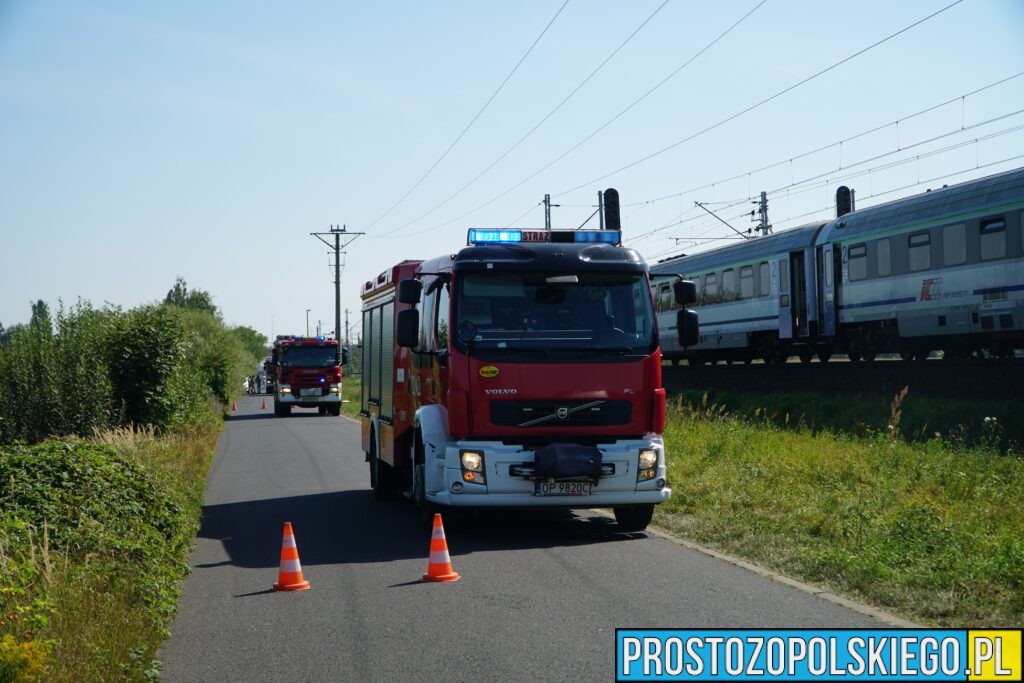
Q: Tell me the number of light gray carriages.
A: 2